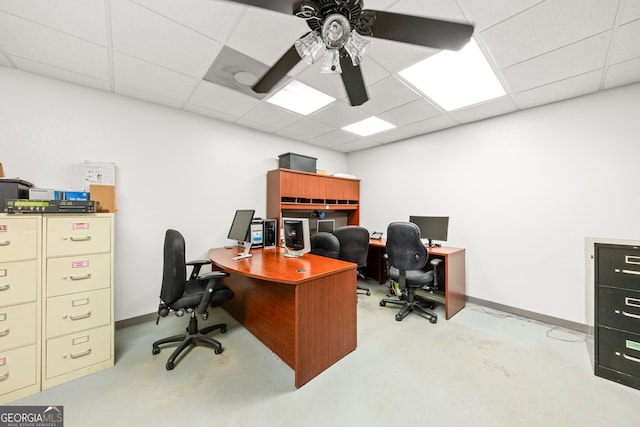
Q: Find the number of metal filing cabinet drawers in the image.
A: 11